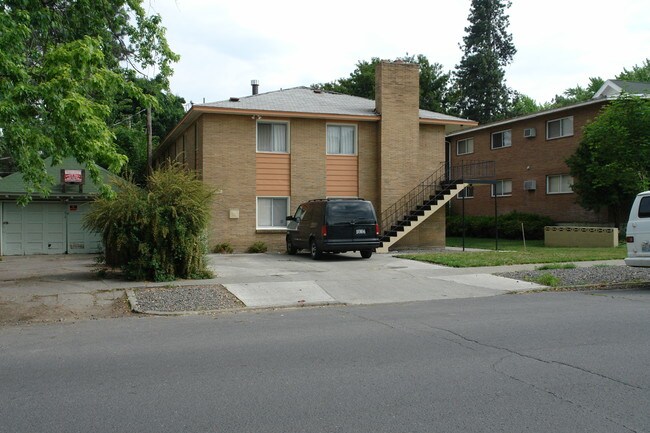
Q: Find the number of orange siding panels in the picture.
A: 2